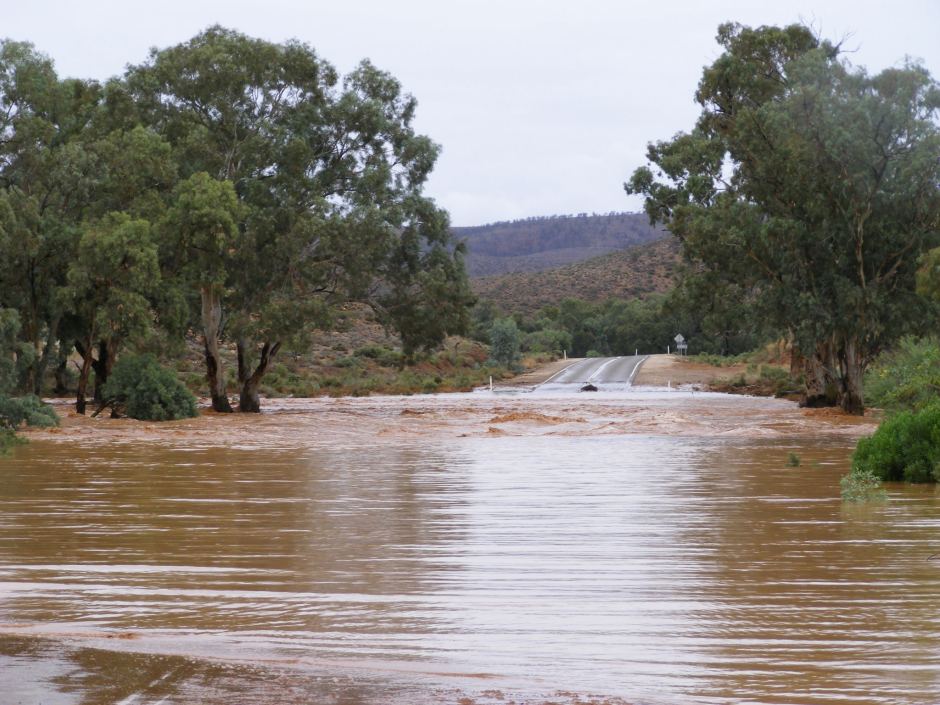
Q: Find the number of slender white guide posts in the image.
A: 5